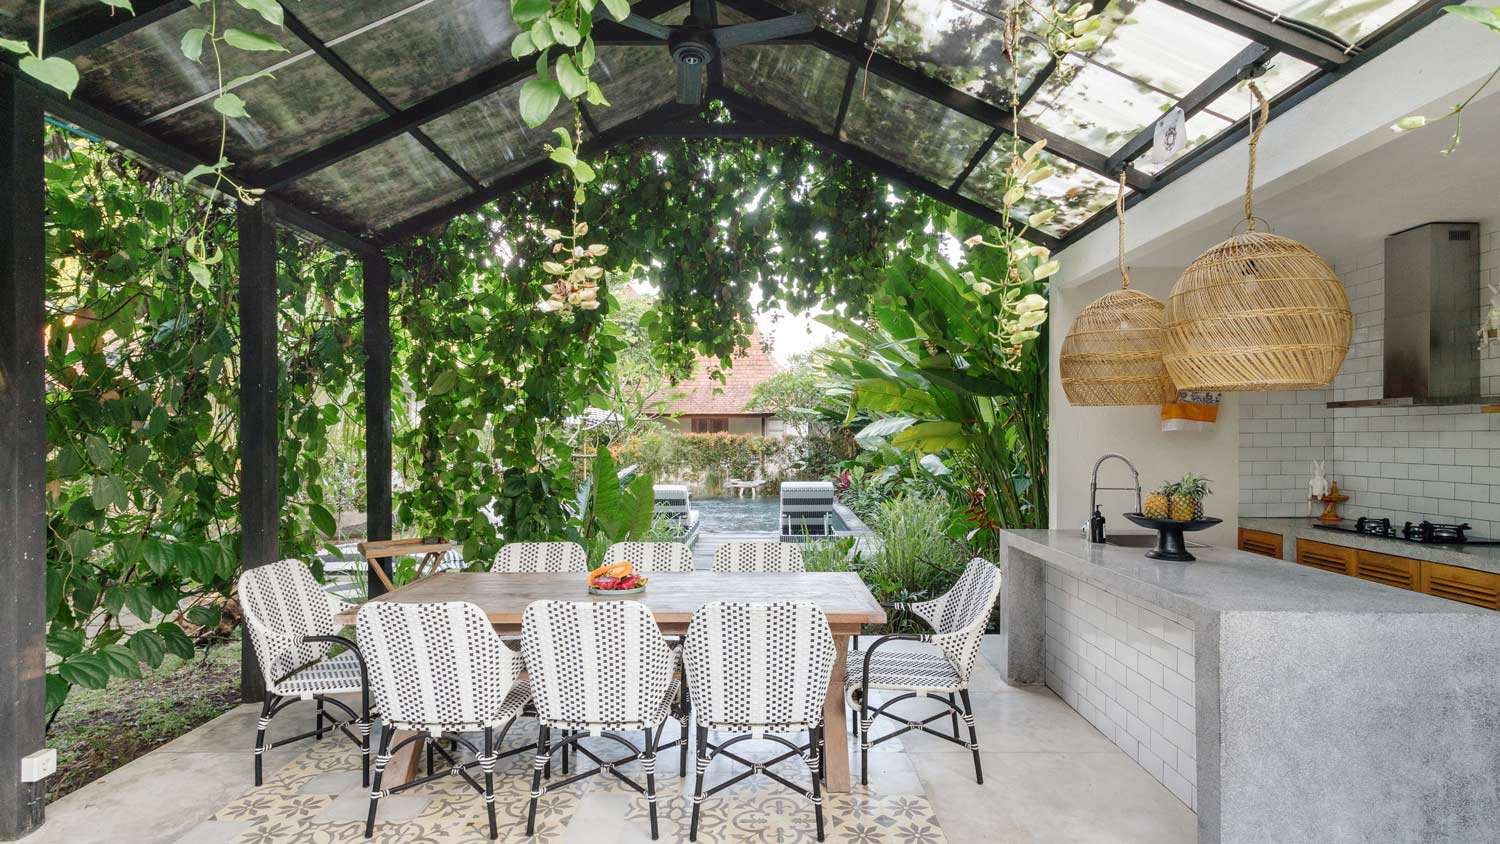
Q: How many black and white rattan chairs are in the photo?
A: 8